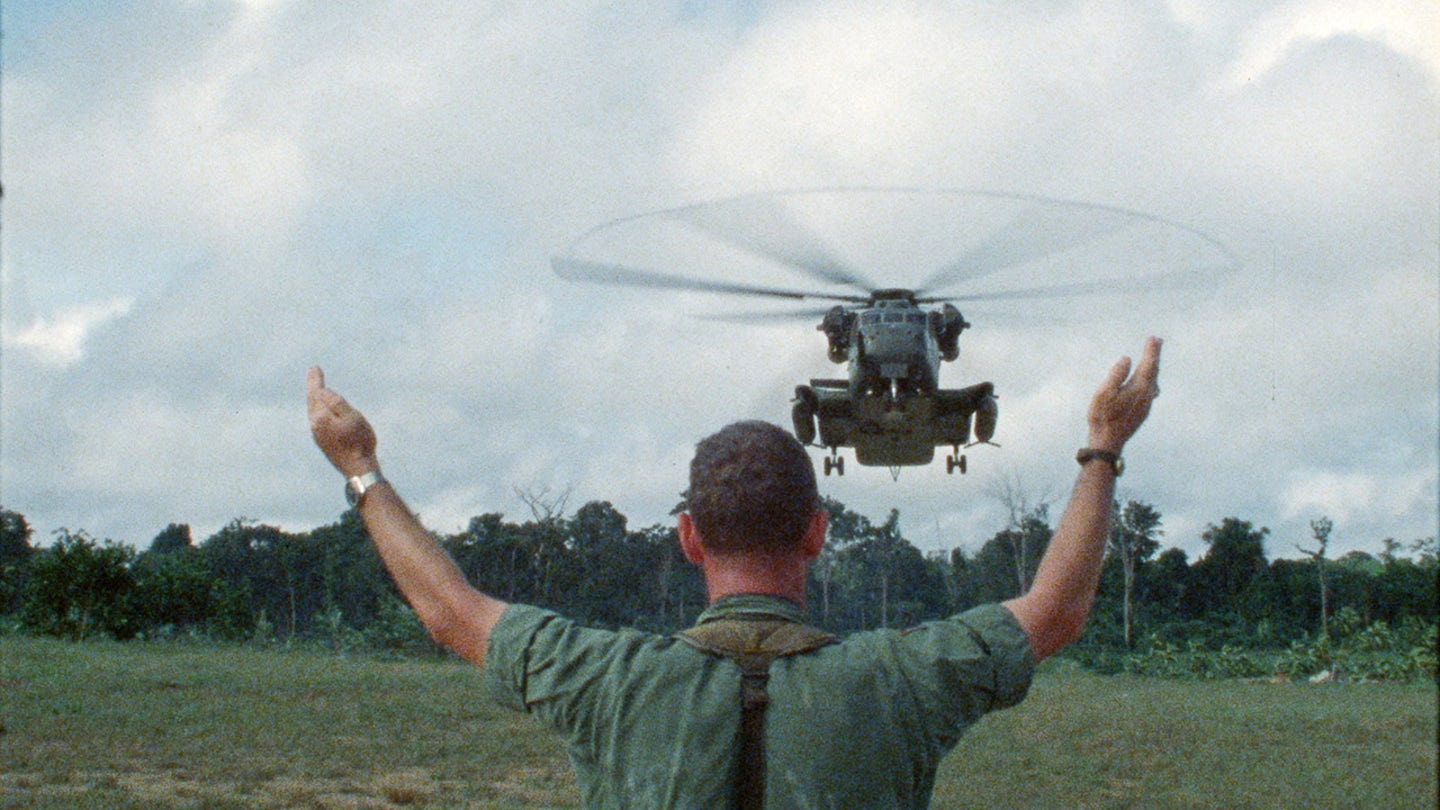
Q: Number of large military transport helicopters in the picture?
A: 1